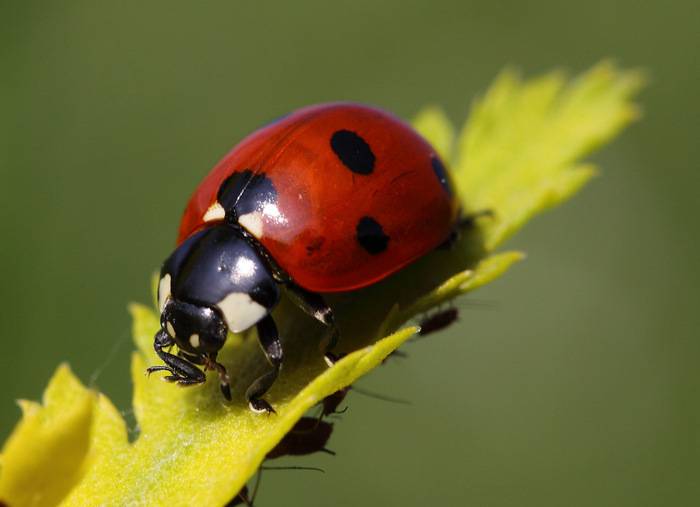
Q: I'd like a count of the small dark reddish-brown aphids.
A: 4